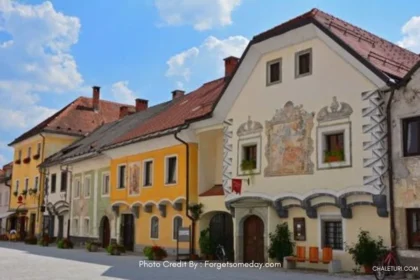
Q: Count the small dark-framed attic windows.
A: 2